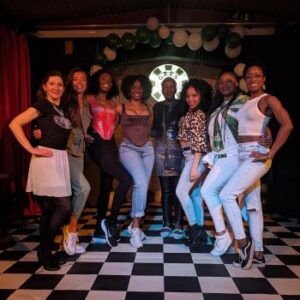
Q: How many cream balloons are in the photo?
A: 11